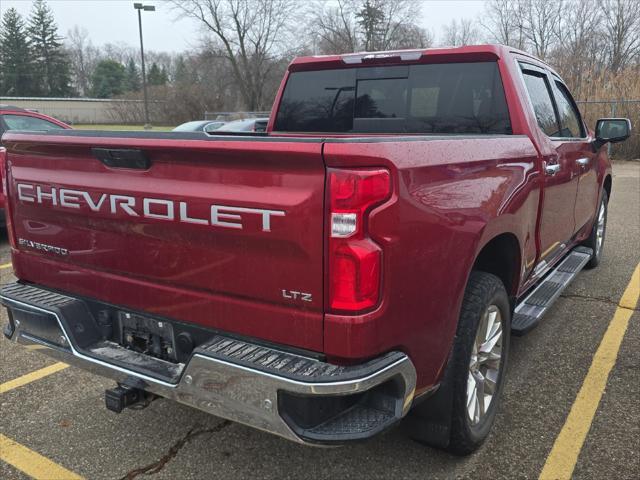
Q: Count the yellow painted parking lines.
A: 4